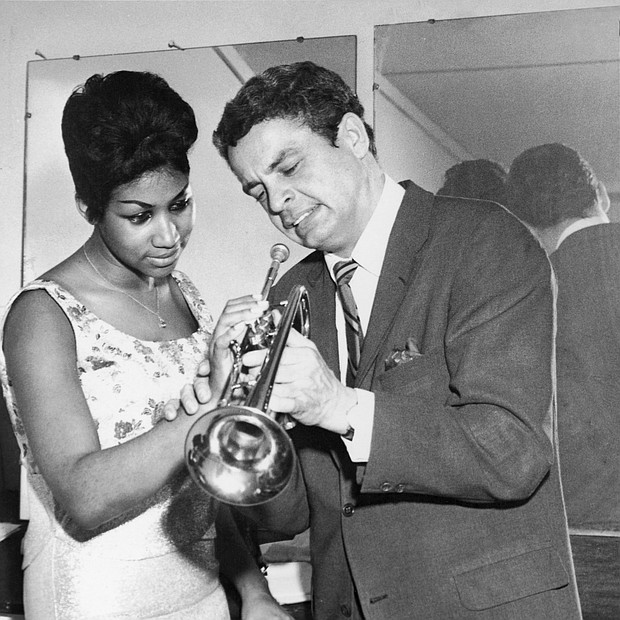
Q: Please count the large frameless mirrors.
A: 2